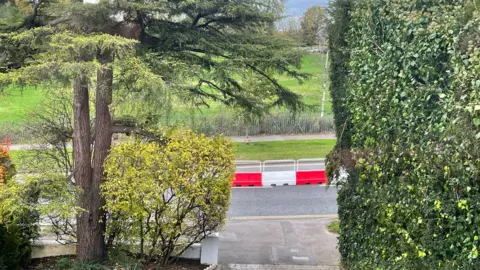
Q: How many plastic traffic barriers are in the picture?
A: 3